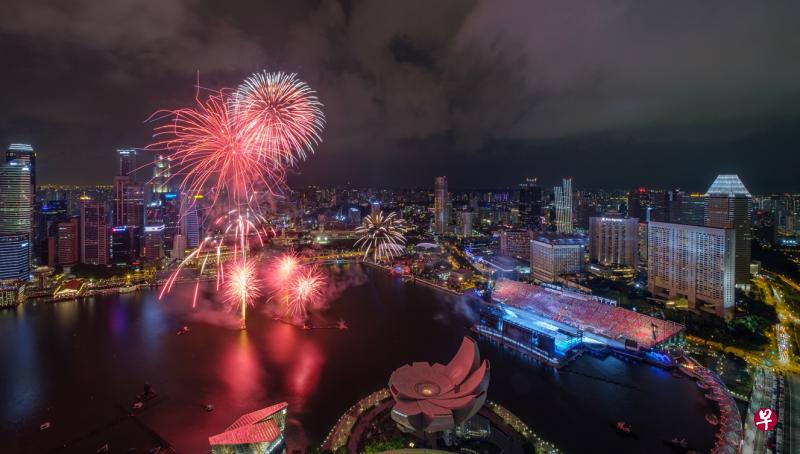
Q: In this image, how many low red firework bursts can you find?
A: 3